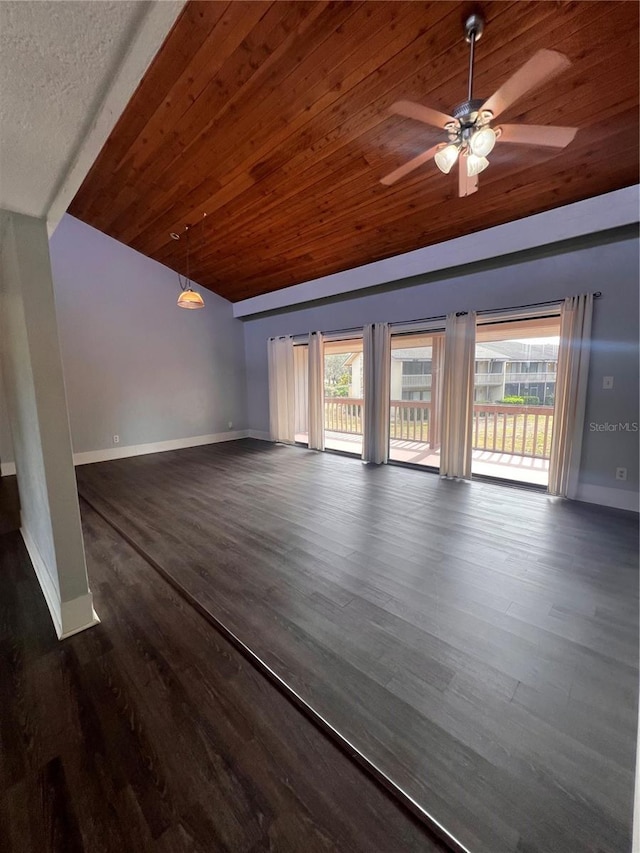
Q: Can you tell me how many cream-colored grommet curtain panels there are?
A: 5